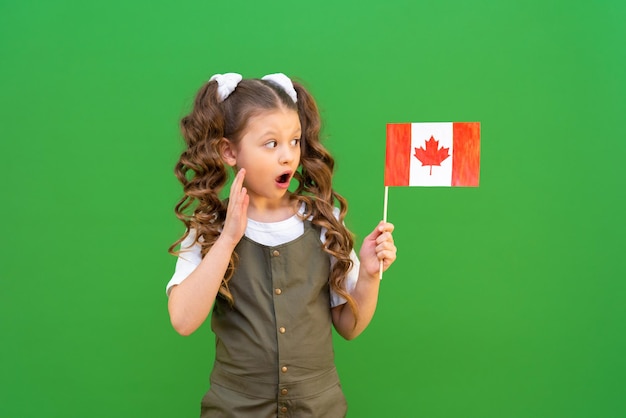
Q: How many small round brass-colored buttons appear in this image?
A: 6